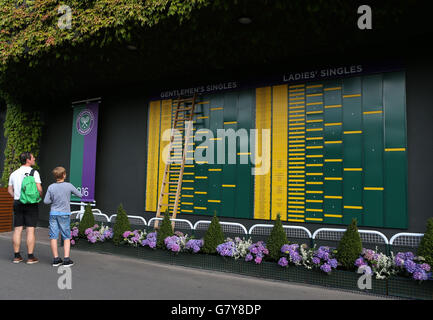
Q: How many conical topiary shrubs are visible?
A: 7